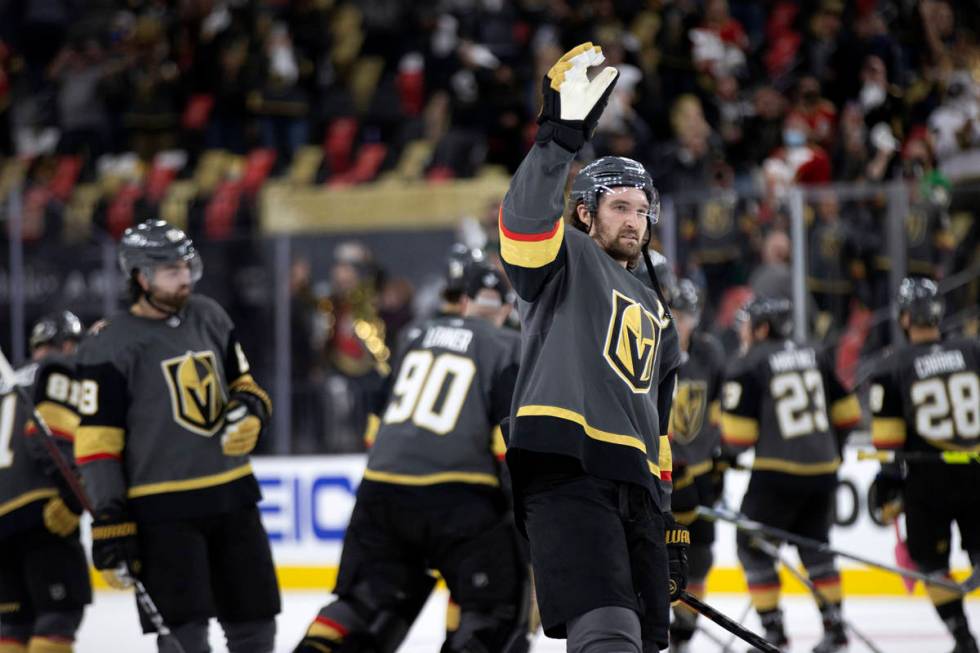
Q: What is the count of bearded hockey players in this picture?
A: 2